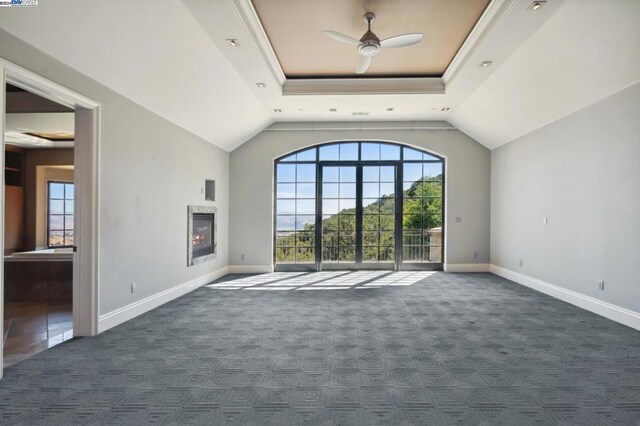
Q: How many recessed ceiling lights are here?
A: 8